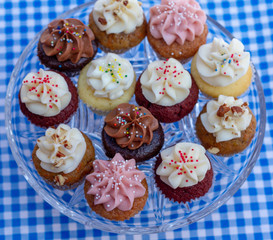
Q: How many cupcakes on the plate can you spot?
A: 12